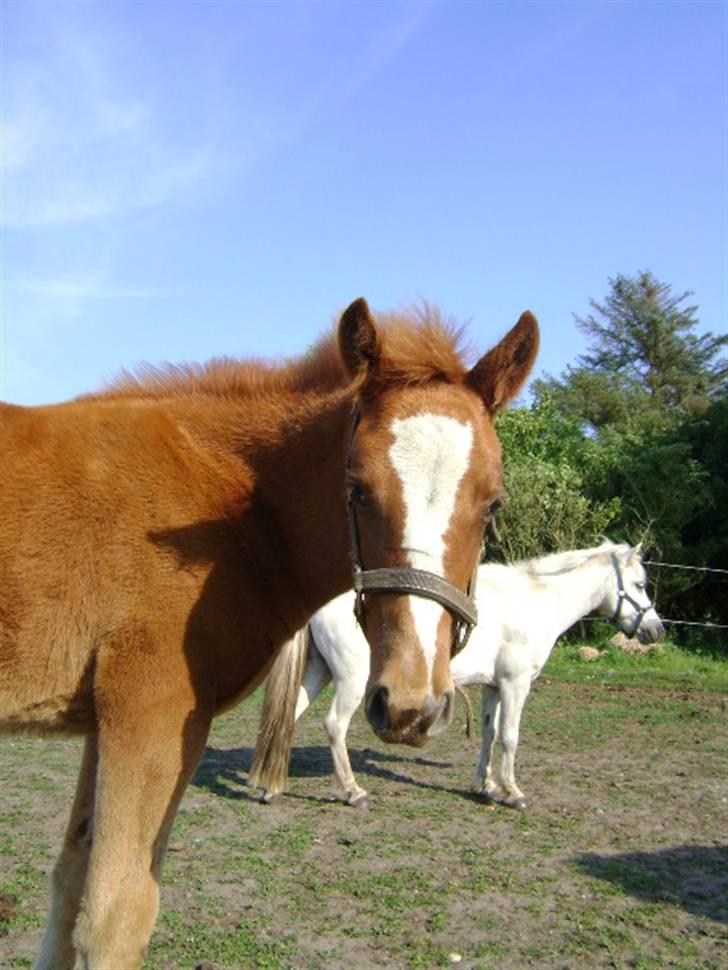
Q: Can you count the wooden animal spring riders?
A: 0